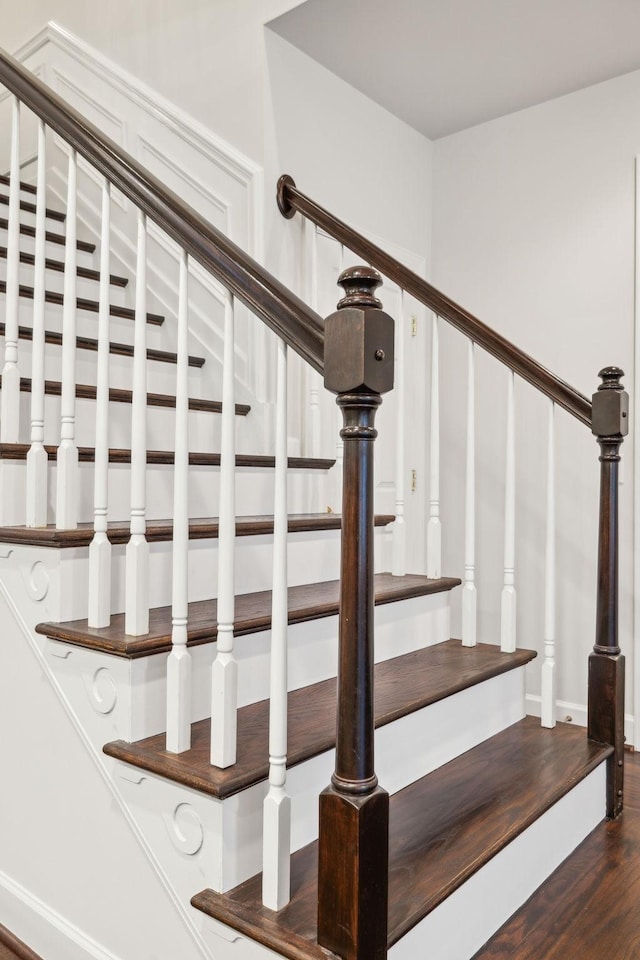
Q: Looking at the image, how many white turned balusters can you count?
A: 15